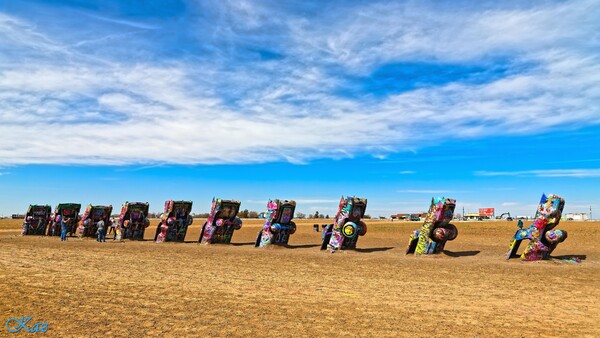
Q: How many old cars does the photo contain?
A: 10